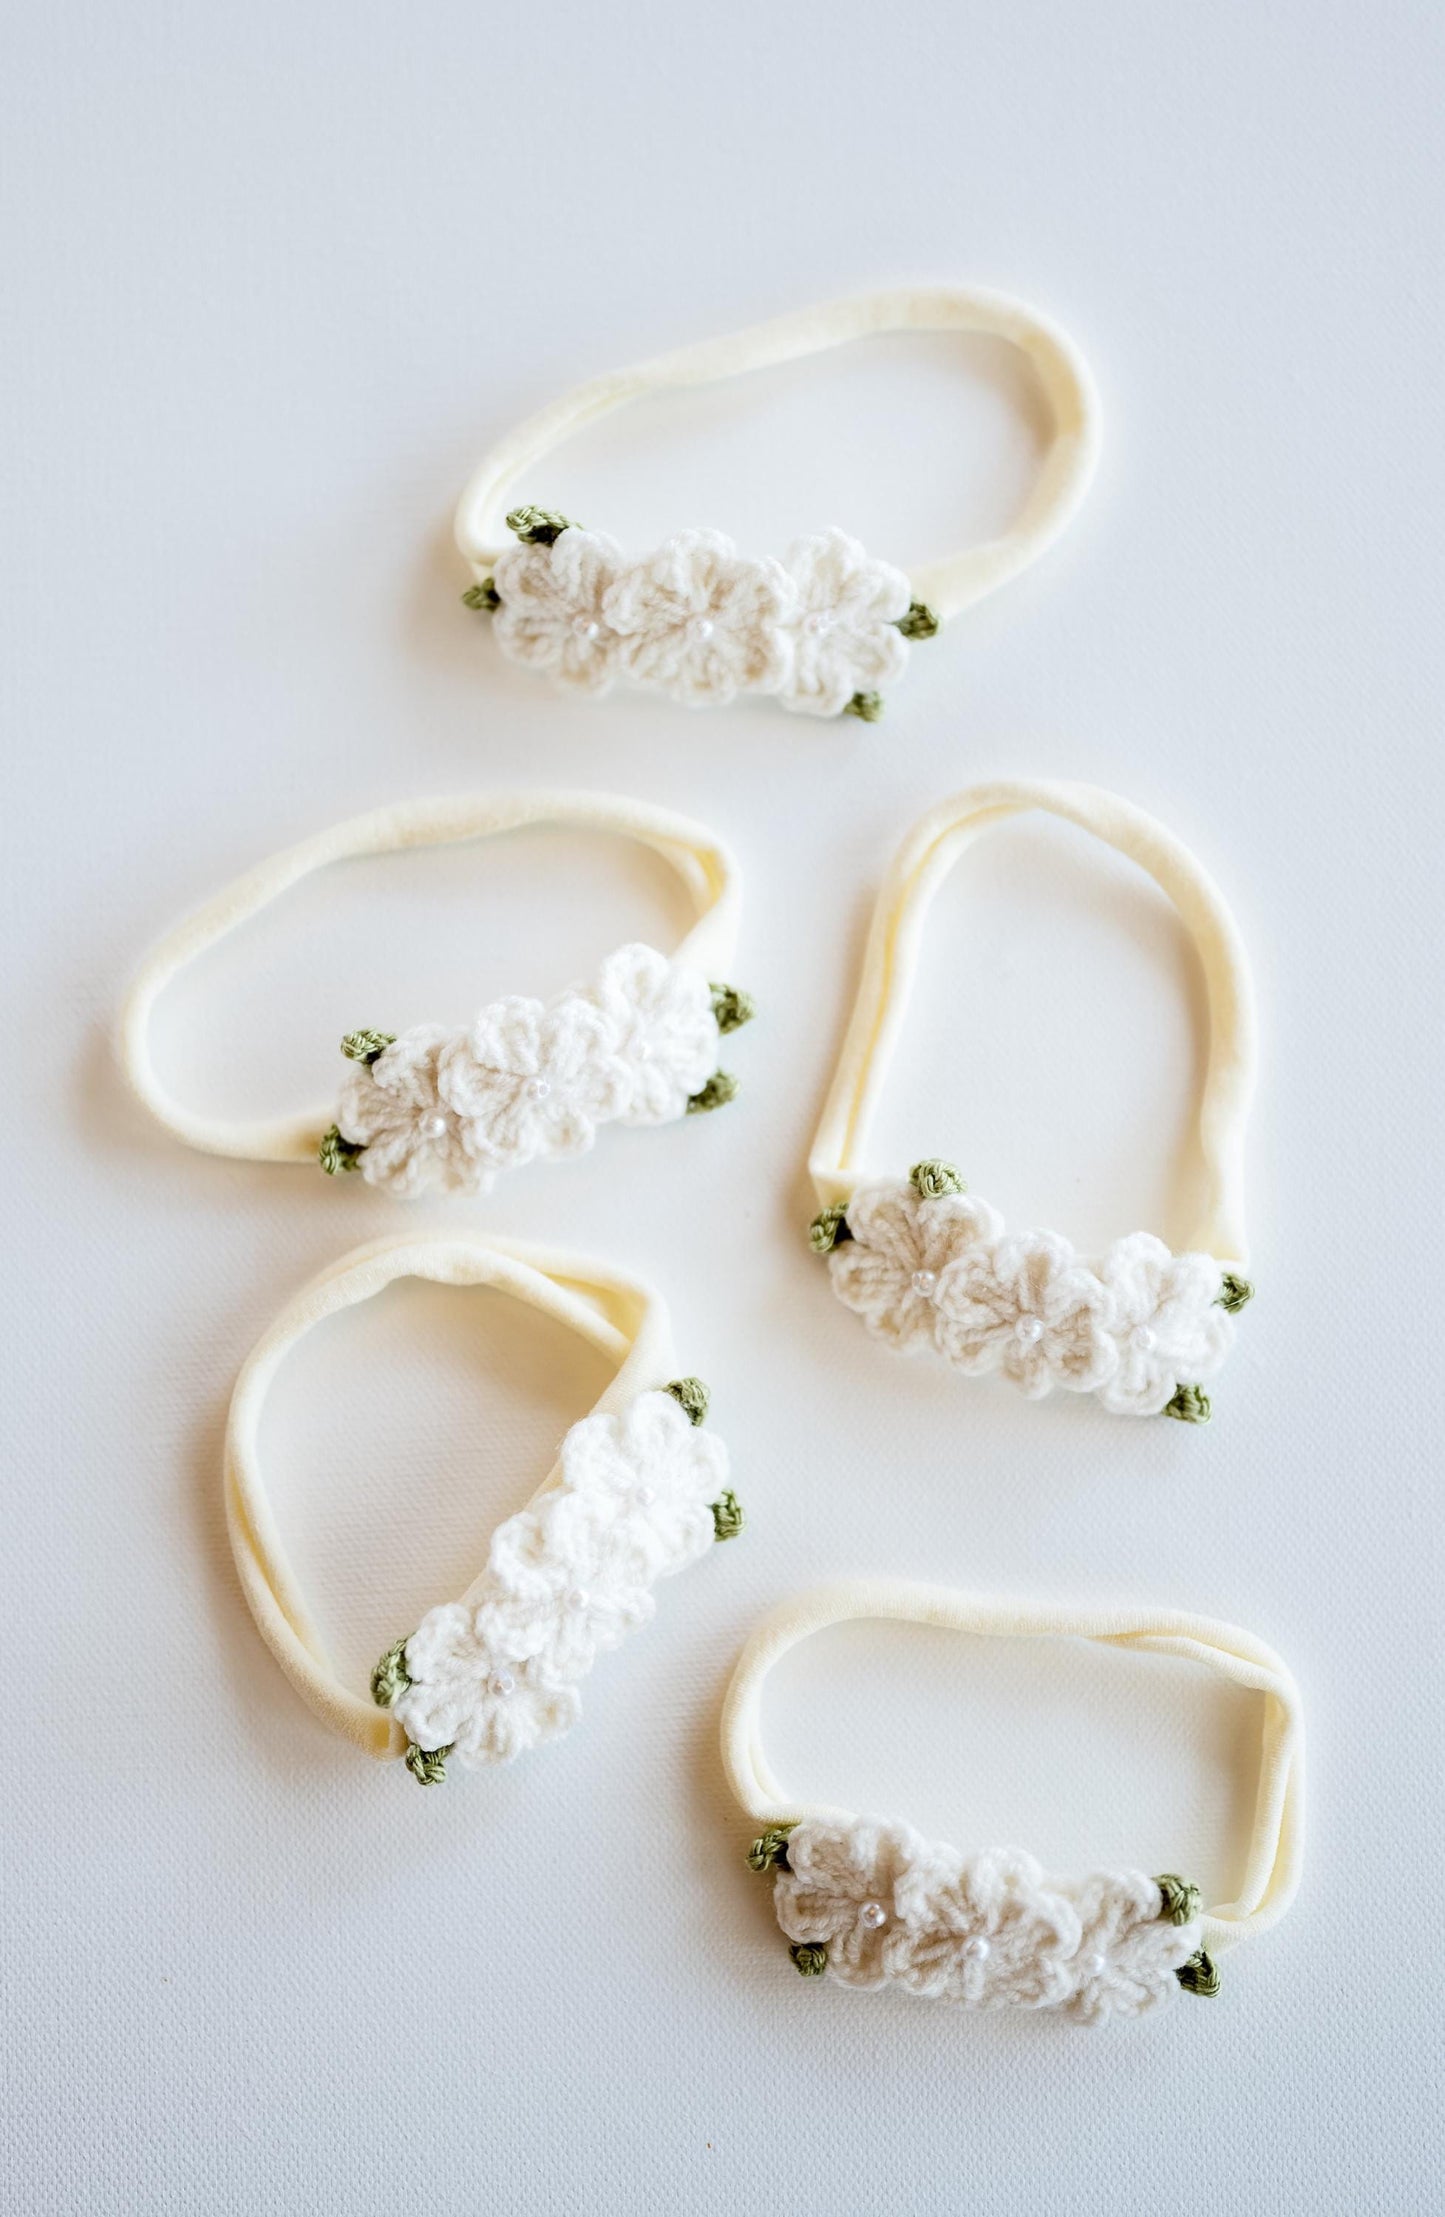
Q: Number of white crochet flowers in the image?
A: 15